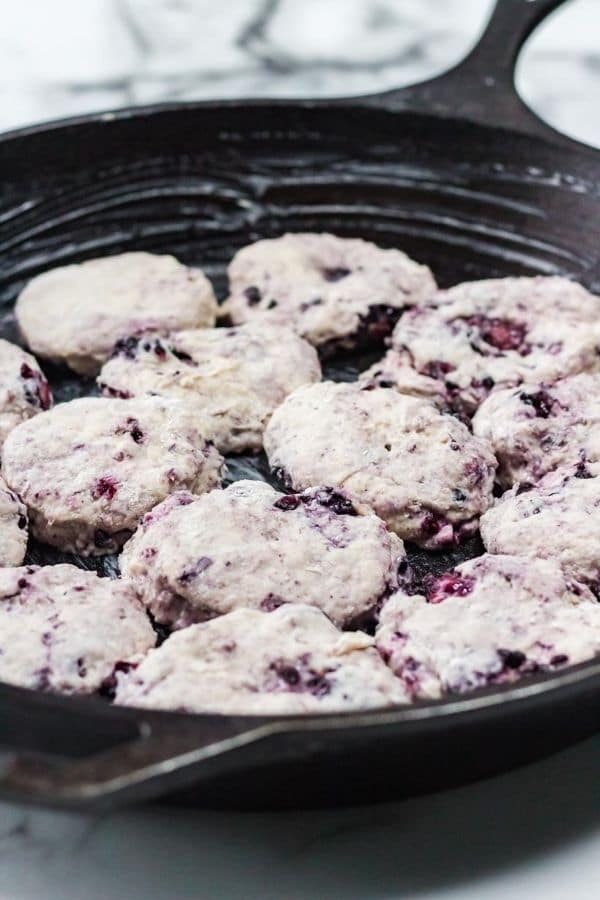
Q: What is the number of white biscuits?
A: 14